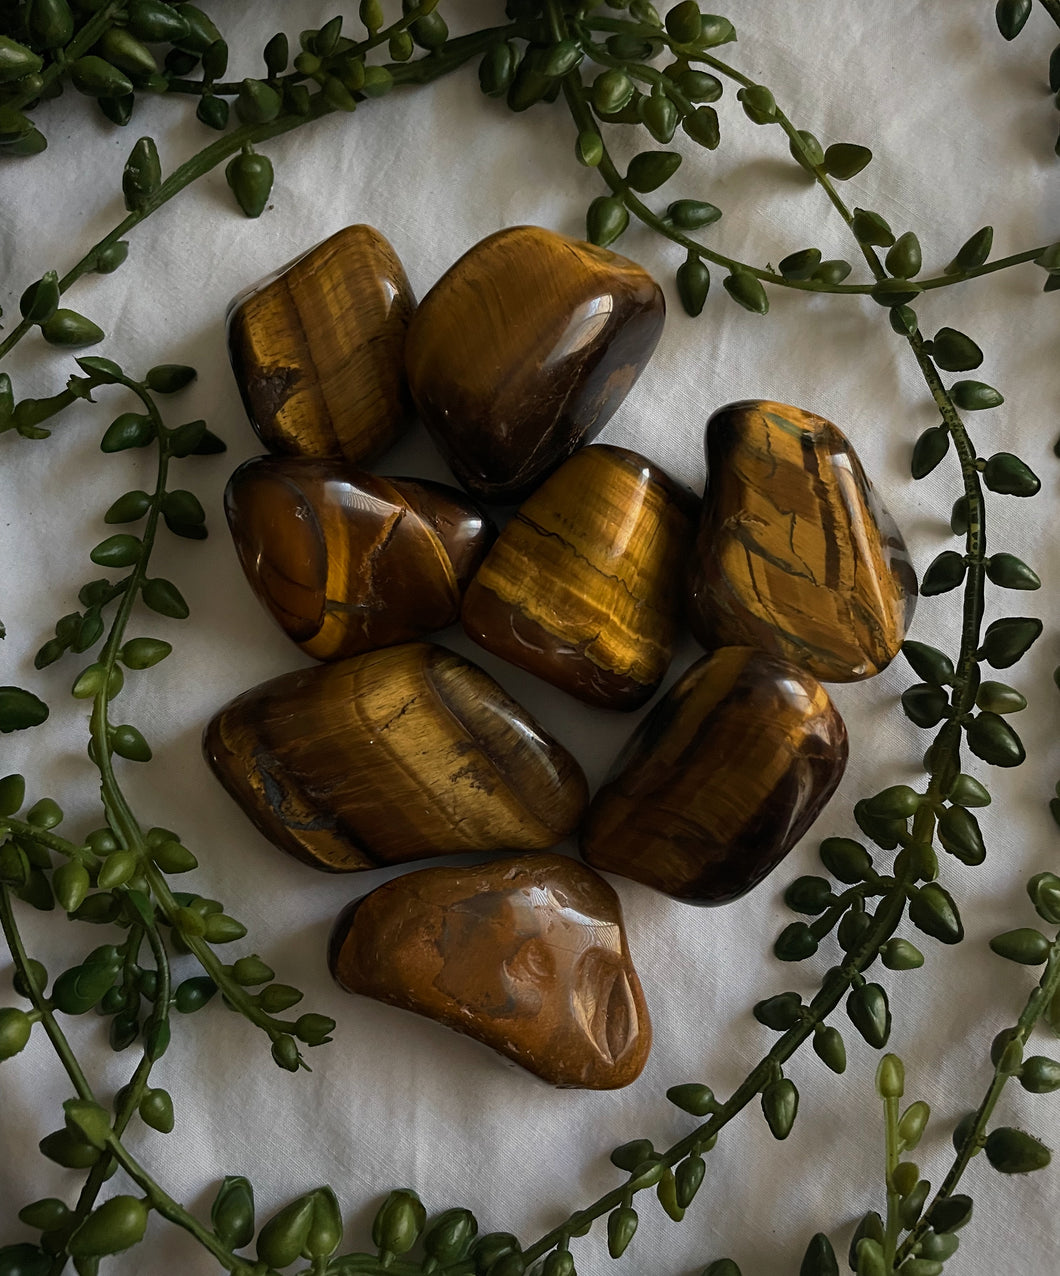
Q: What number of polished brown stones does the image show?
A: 8